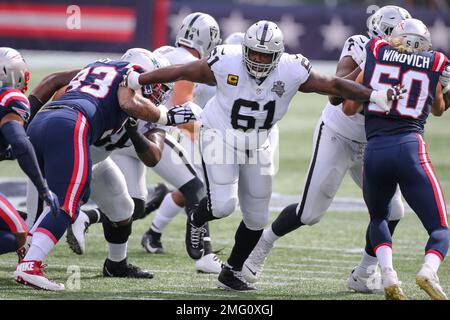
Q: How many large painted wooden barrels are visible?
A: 0